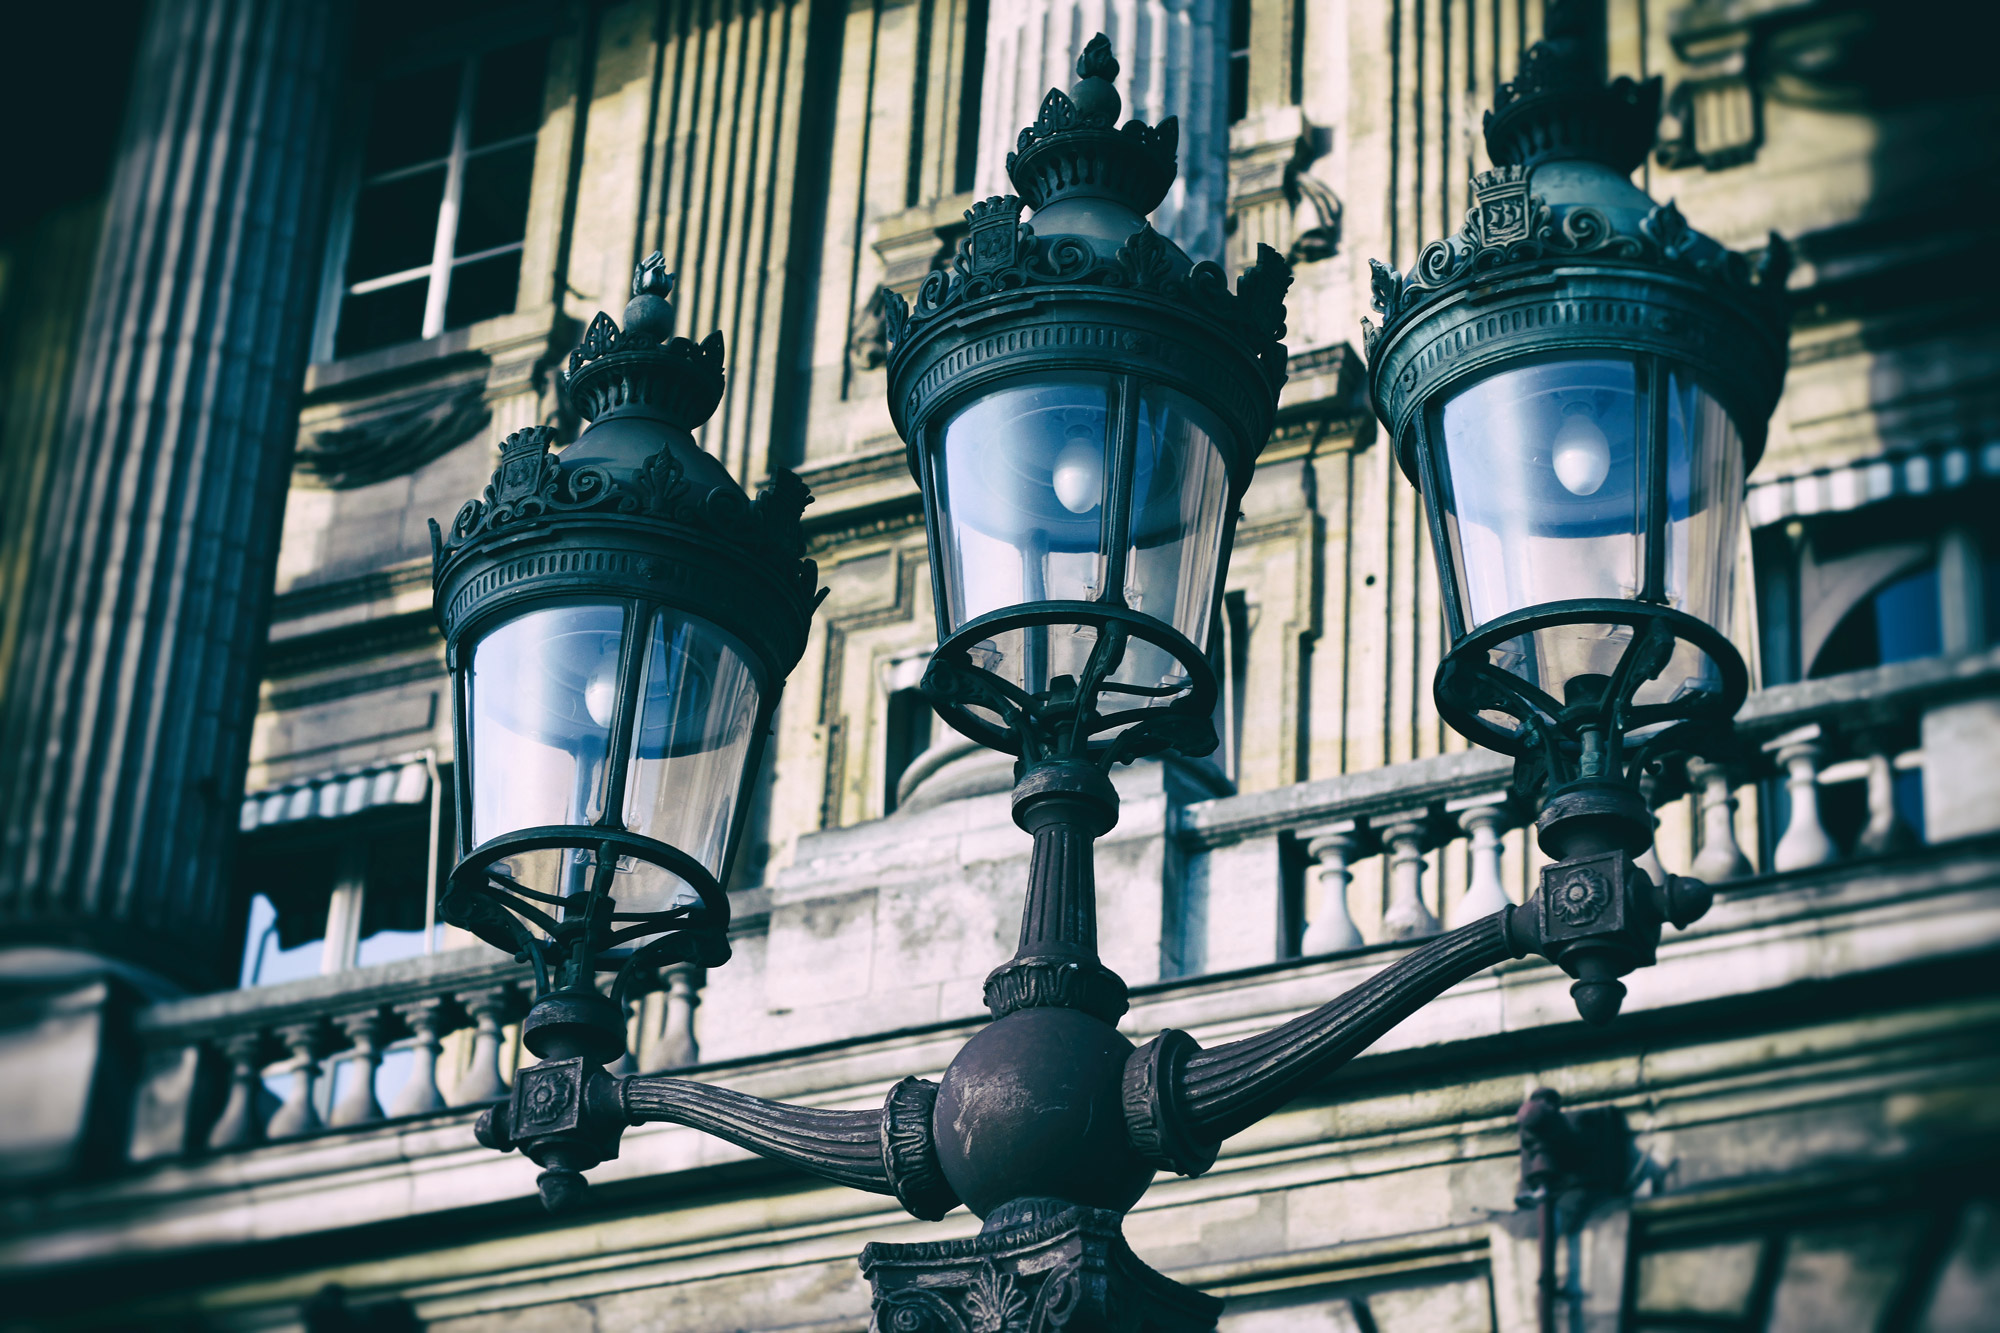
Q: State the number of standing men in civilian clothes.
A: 0